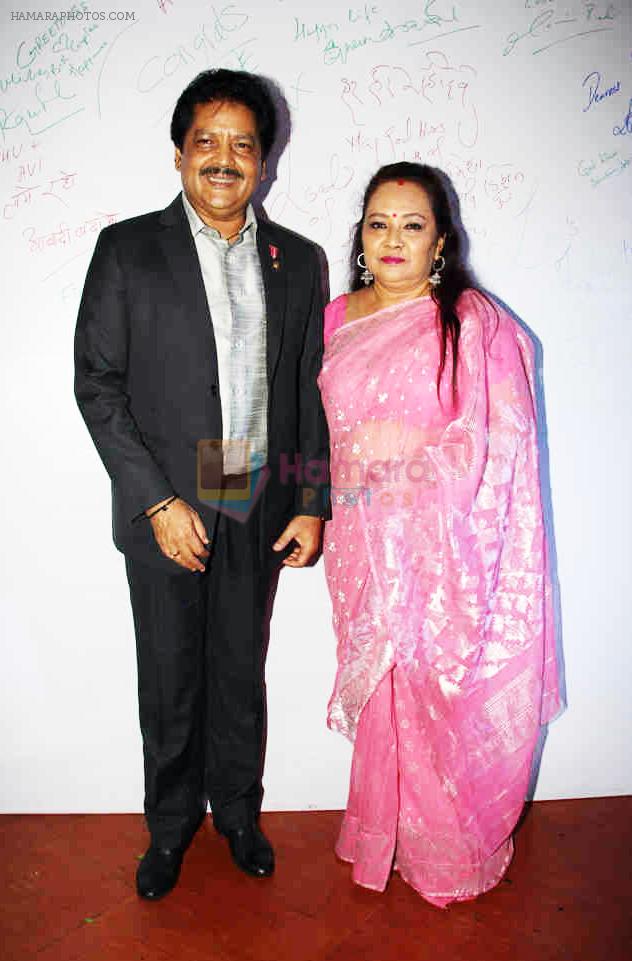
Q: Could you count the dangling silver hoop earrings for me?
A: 2